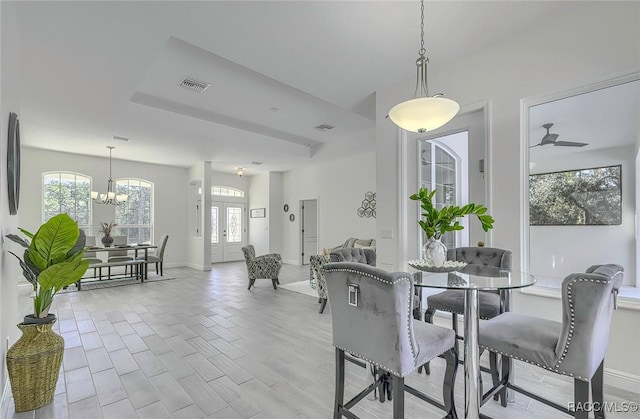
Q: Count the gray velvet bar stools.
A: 4